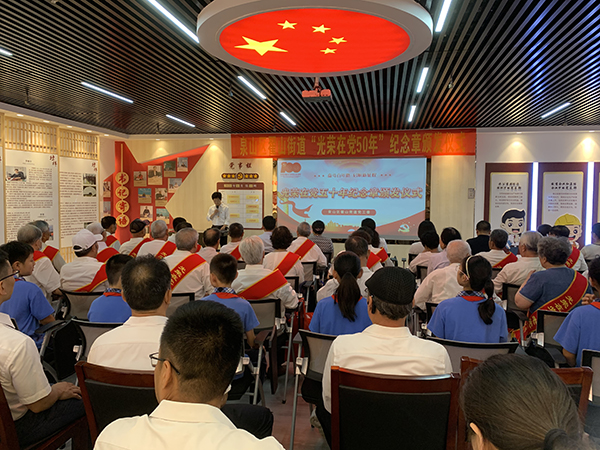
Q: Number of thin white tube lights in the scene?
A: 10